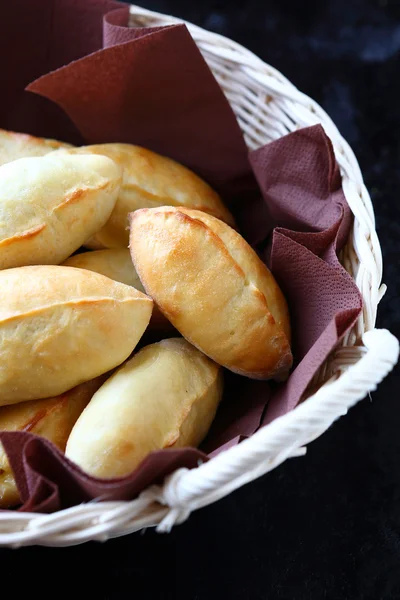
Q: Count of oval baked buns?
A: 8